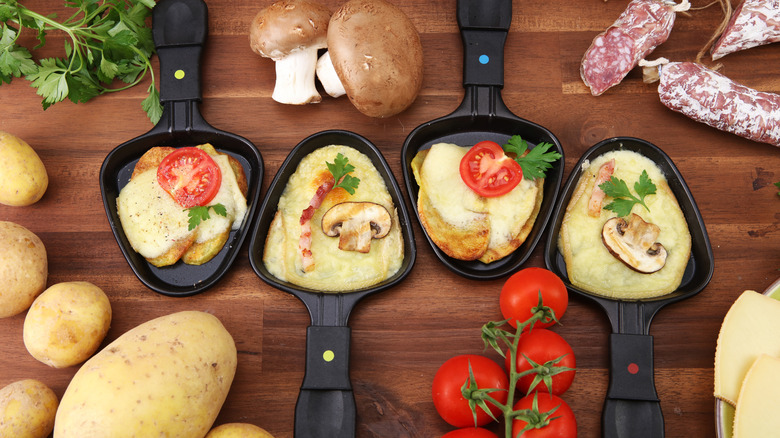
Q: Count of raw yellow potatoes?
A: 6